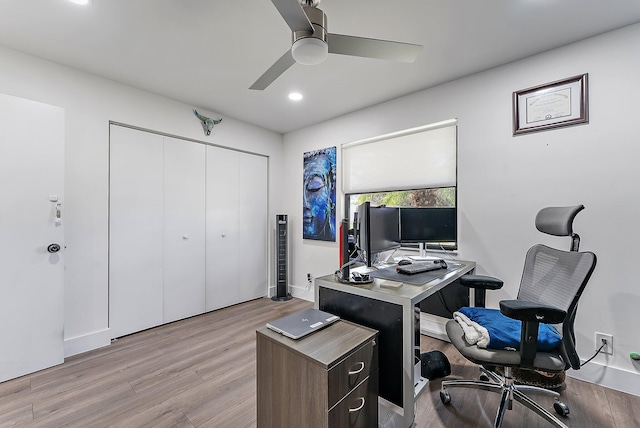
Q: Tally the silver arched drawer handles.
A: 2